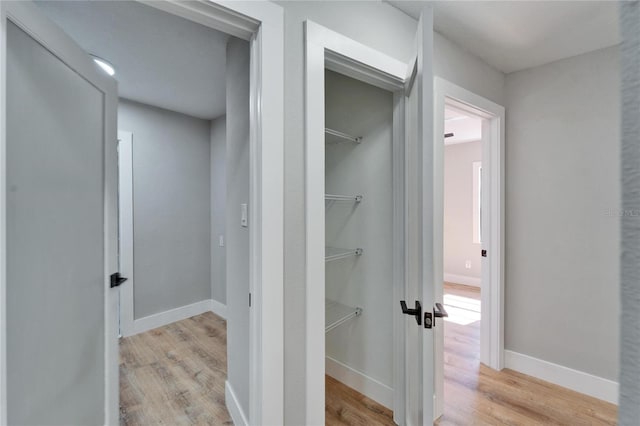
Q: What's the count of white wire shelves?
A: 4